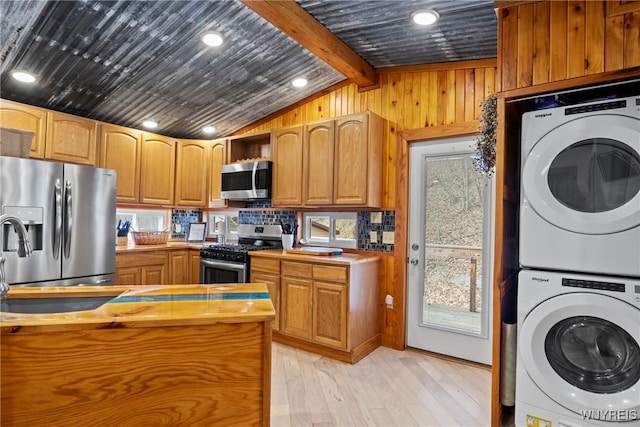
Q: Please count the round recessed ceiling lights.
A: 6